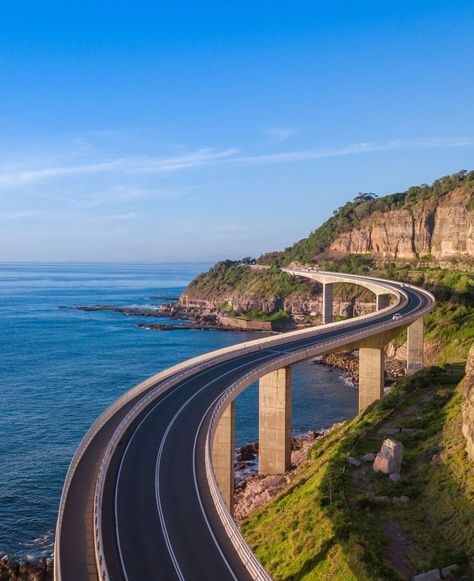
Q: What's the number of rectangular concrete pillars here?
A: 6